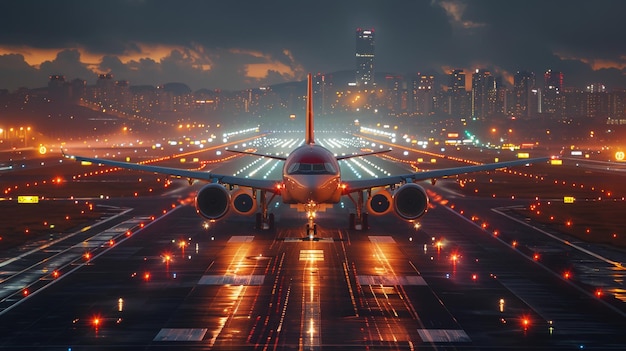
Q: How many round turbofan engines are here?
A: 4